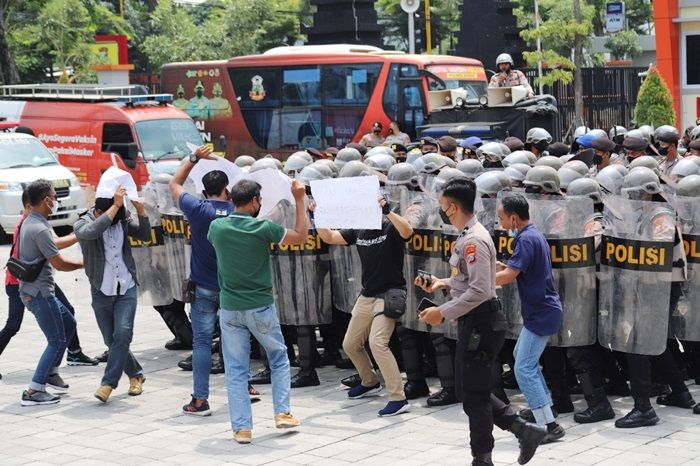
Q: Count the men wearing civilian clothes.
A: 7